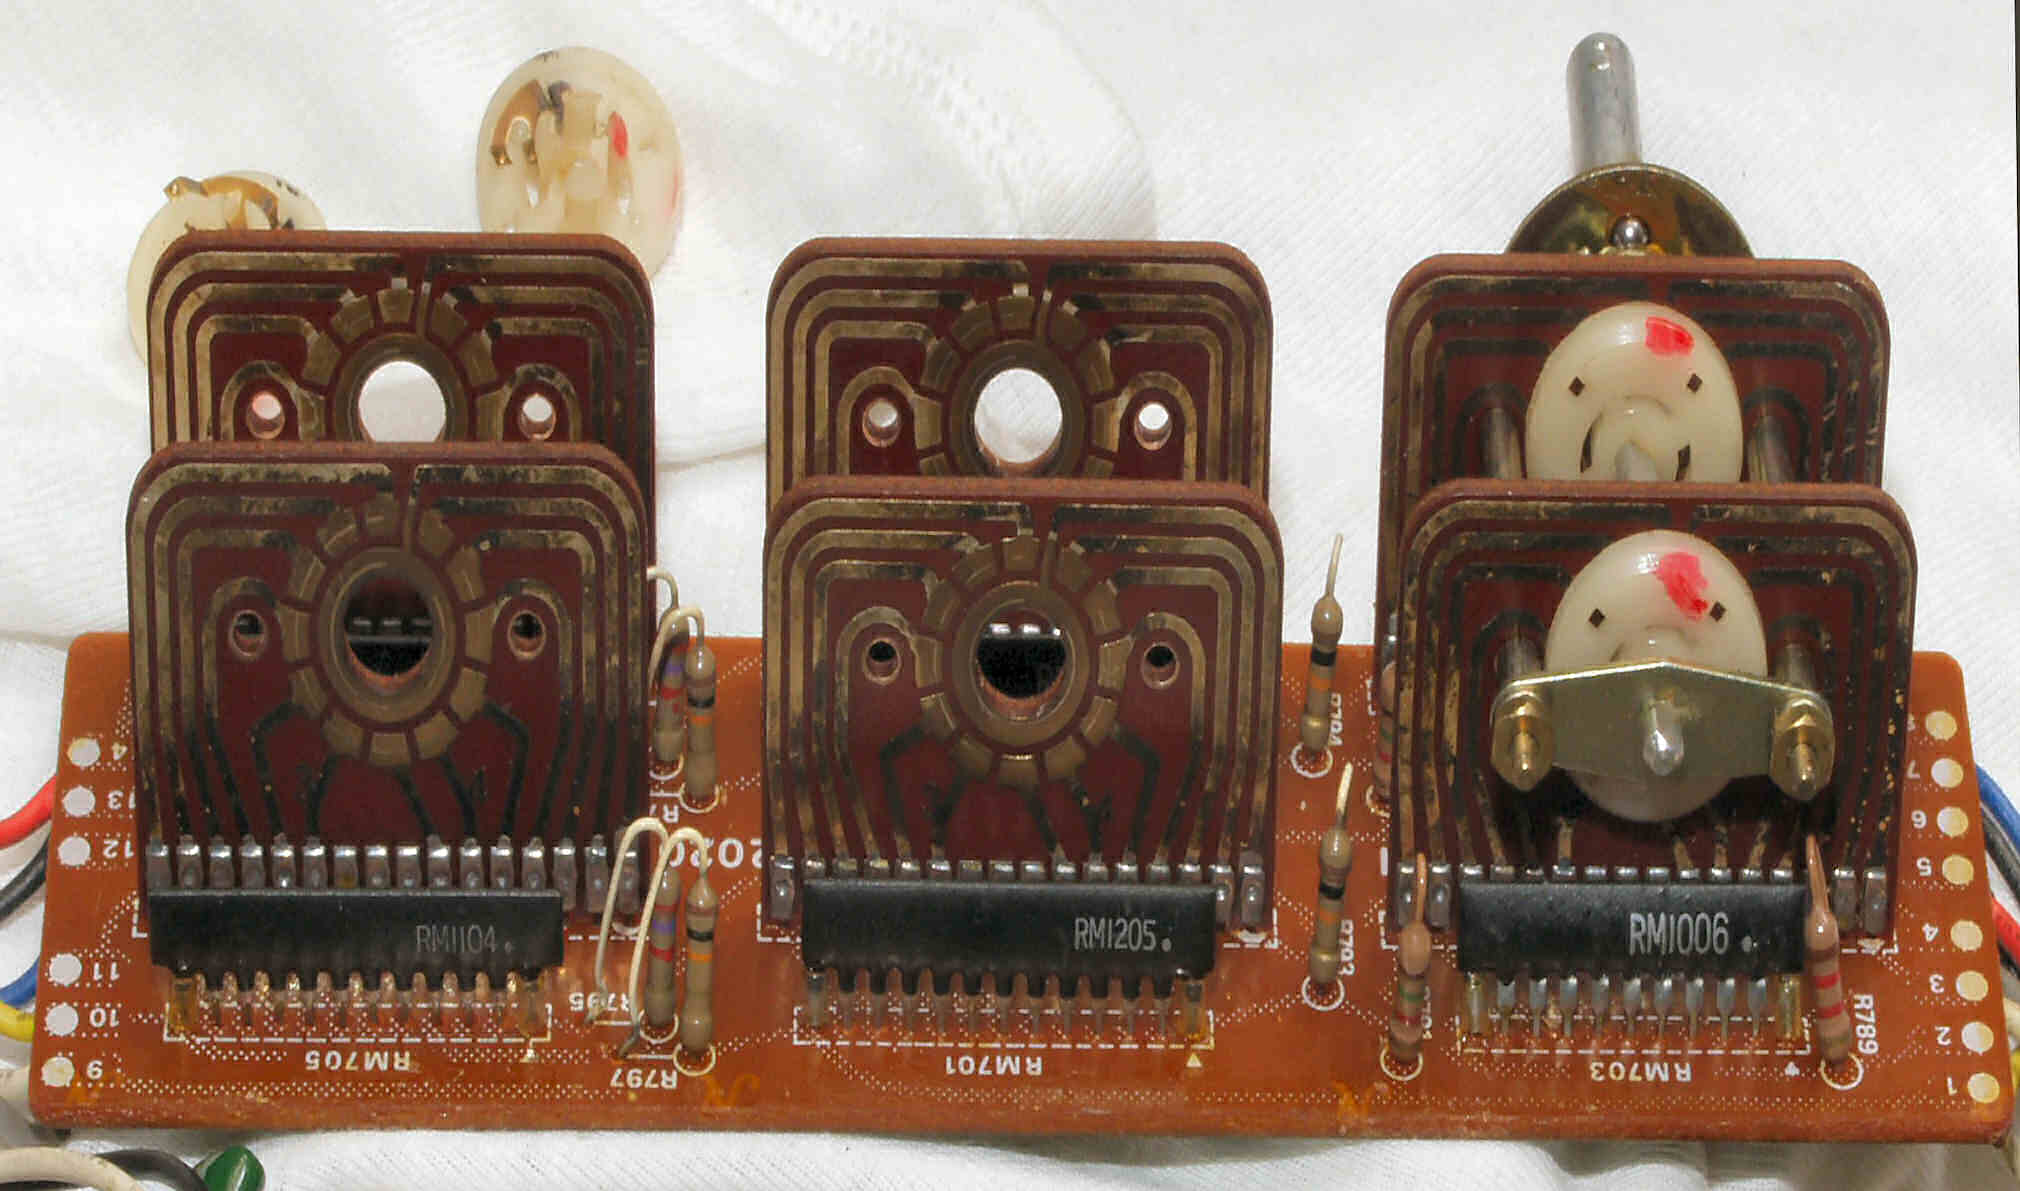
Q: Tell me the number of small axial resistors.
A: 9